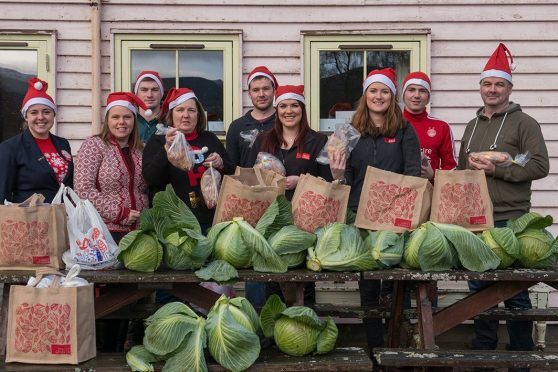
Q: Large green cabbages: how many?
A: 12